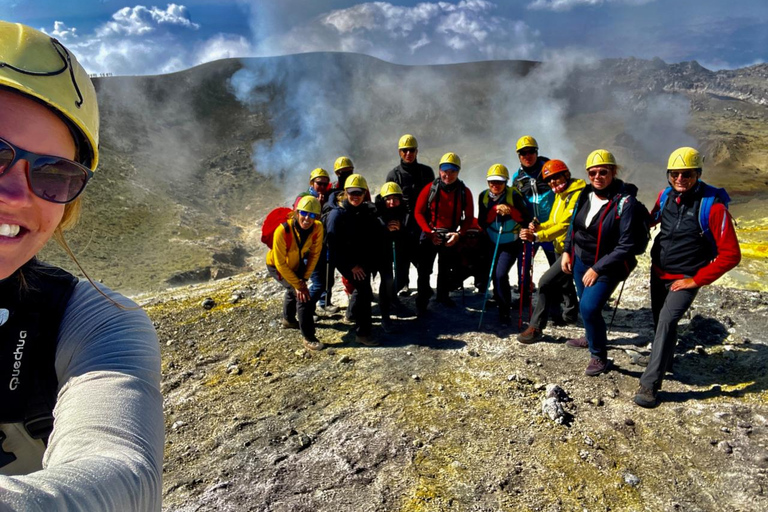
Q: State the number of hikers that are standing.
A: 12